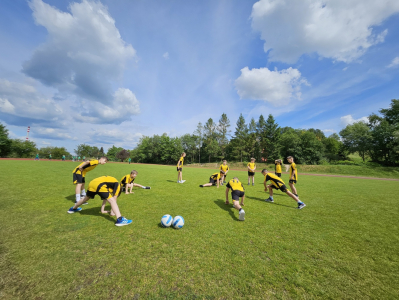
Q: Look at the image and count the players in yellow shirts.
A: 11